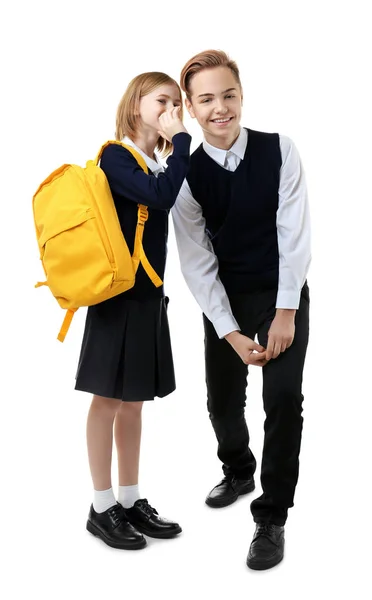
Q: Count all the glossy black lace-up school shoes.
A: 4